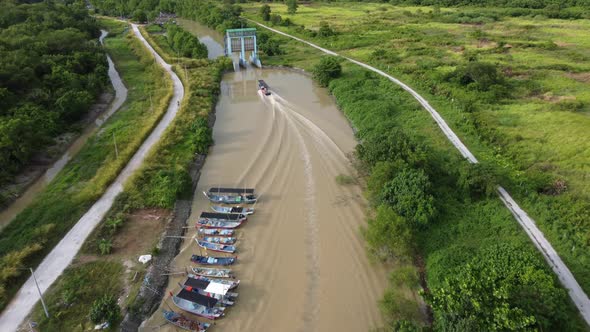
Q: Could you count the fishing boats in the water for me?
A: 13